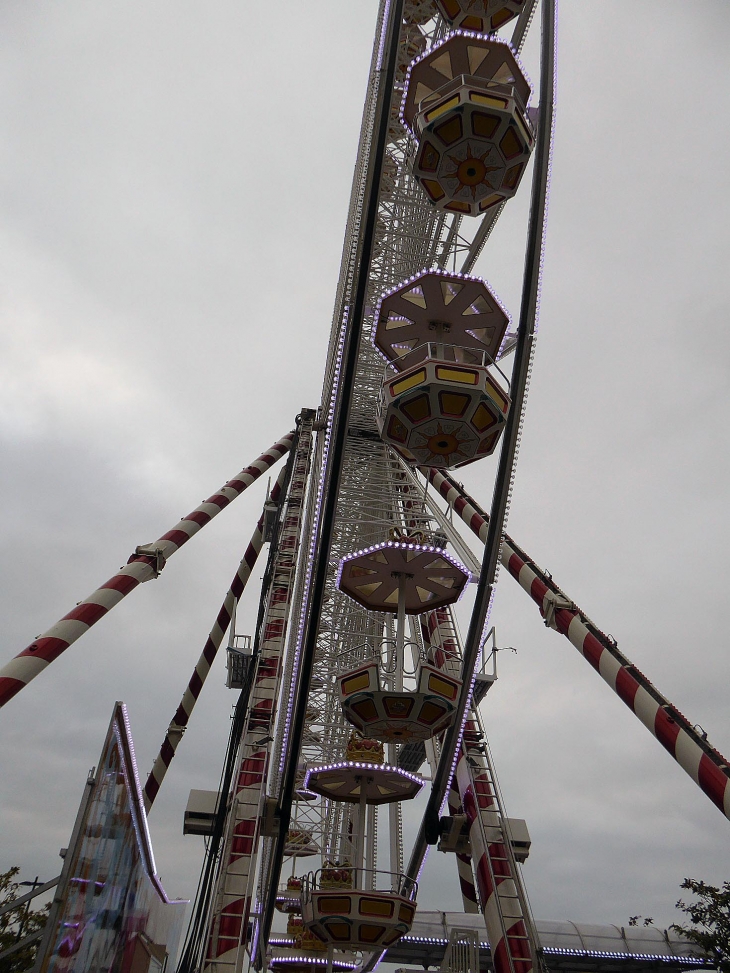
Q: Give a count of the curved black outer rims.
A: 2